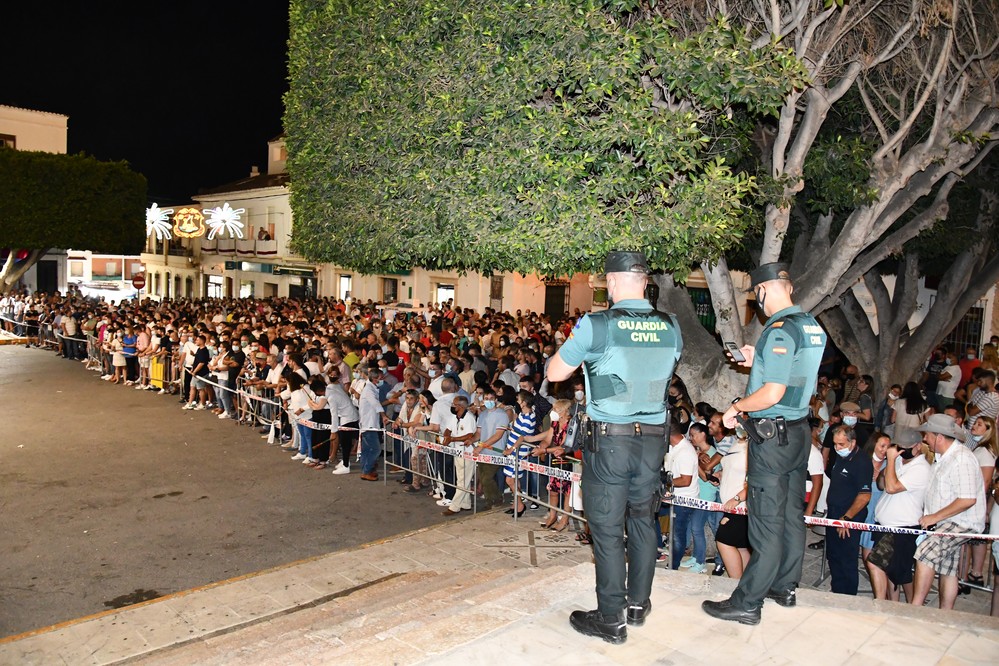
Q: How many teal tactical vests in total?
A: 2